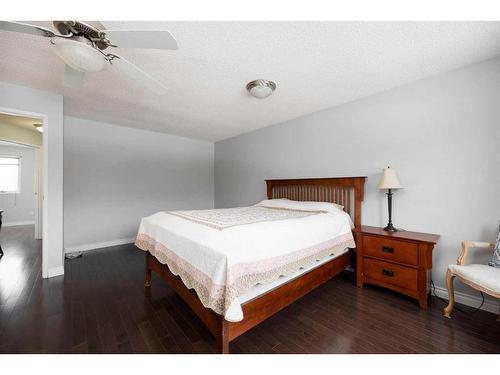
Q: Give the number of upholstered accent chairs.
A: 1